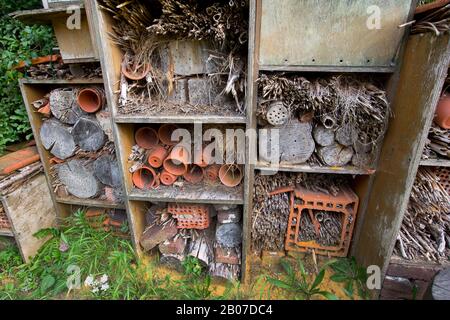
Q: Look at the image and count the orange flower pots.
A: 13